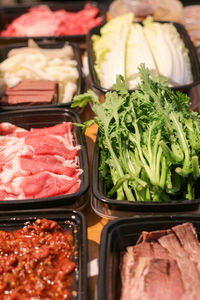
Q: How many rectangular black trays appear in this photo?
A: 7